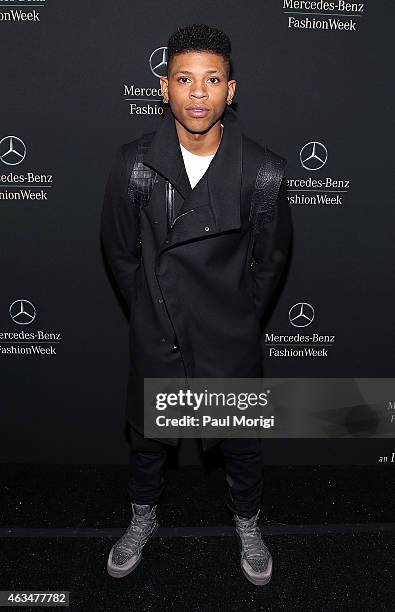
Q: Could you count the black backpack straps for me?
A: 2